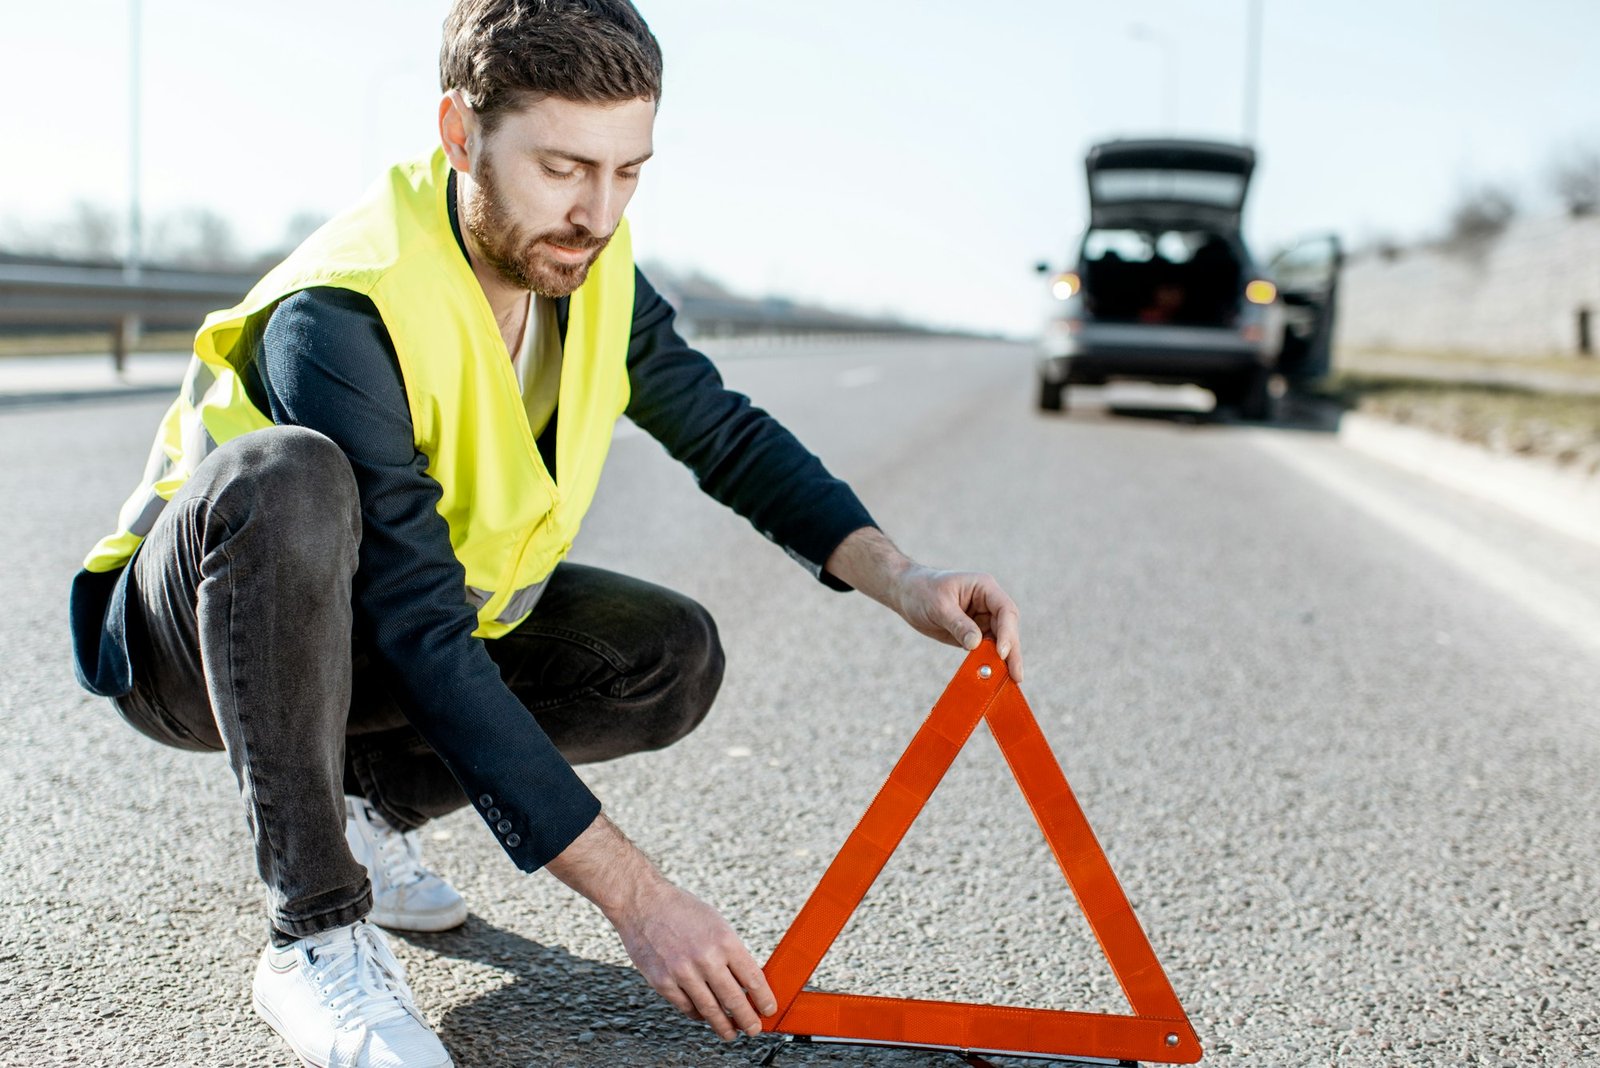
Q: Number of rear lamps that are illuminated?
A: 2